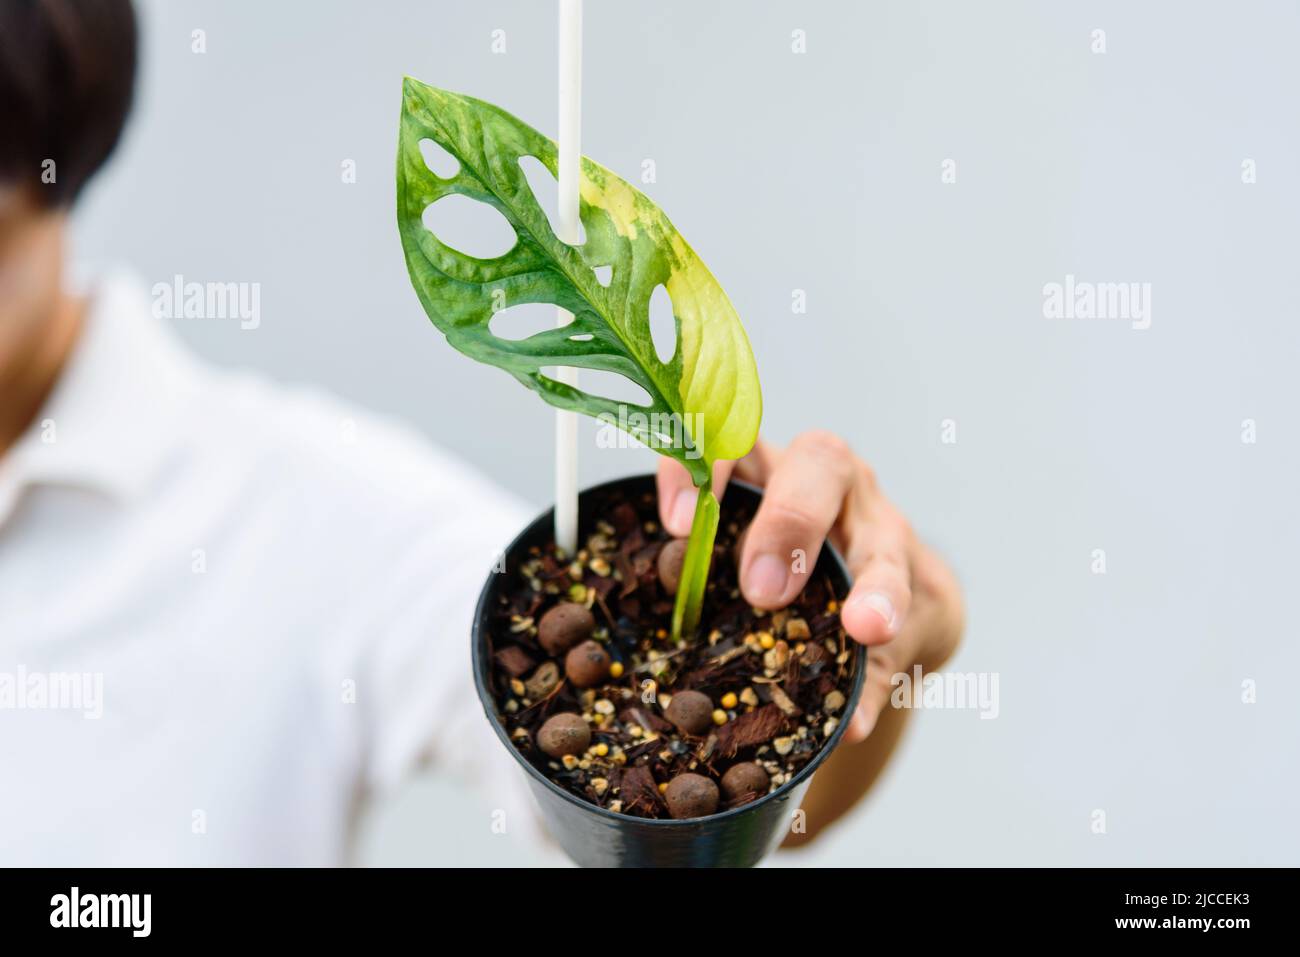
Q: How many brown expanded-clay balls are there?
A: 7